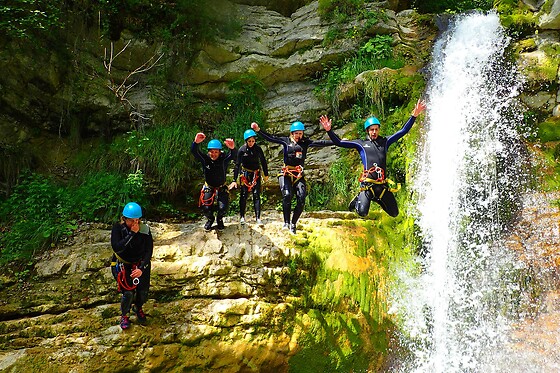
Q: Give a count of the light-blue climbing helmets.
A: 5